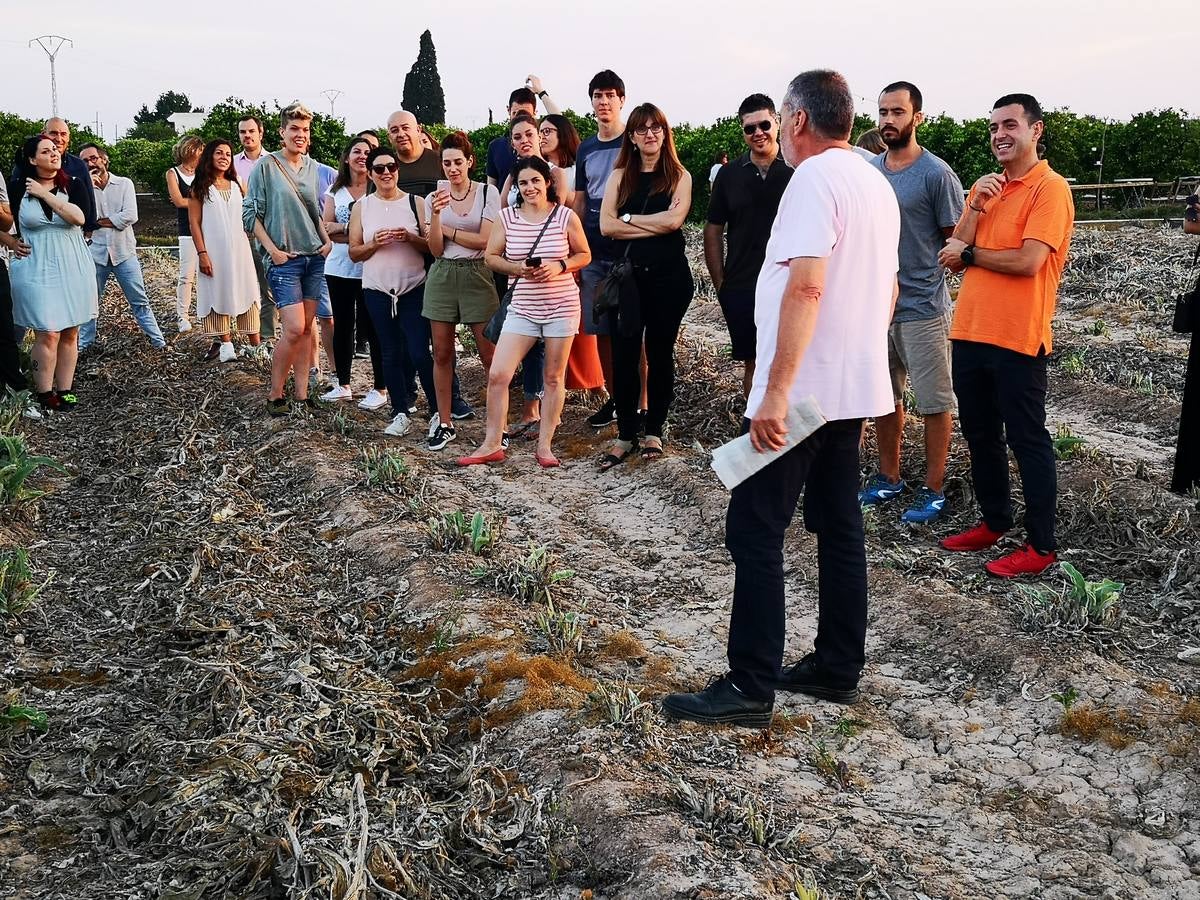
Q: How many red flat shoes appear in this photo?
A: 2